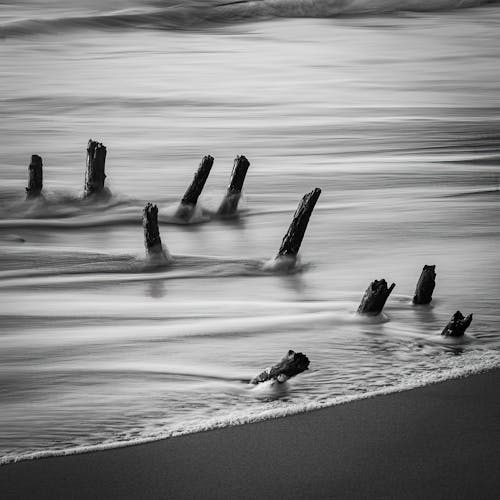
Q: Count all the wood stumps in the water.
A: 10